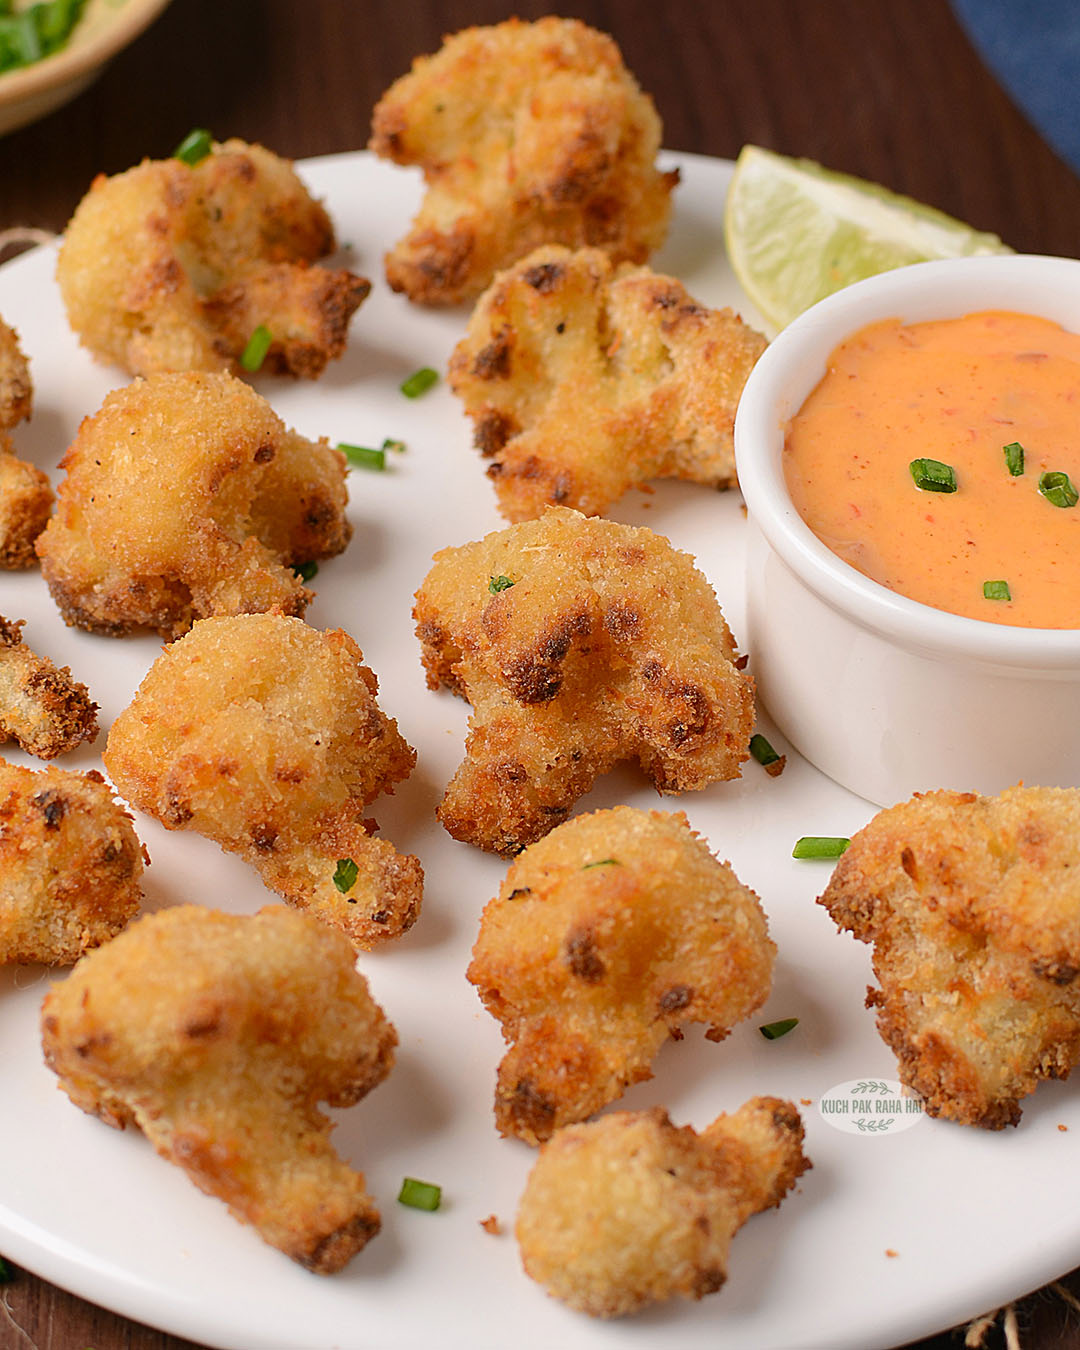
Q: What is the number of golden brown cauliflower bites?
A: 13